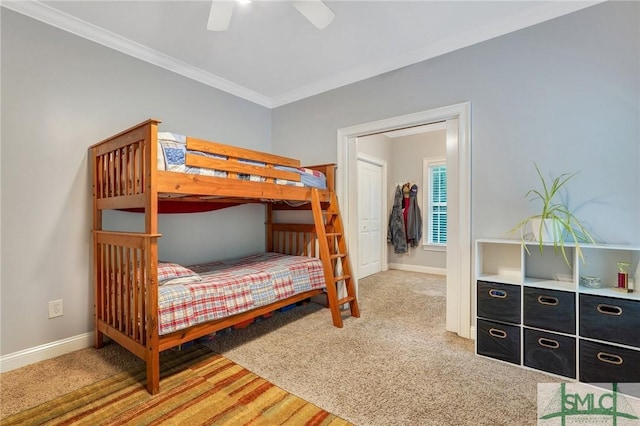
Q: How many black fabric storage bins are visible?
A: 6